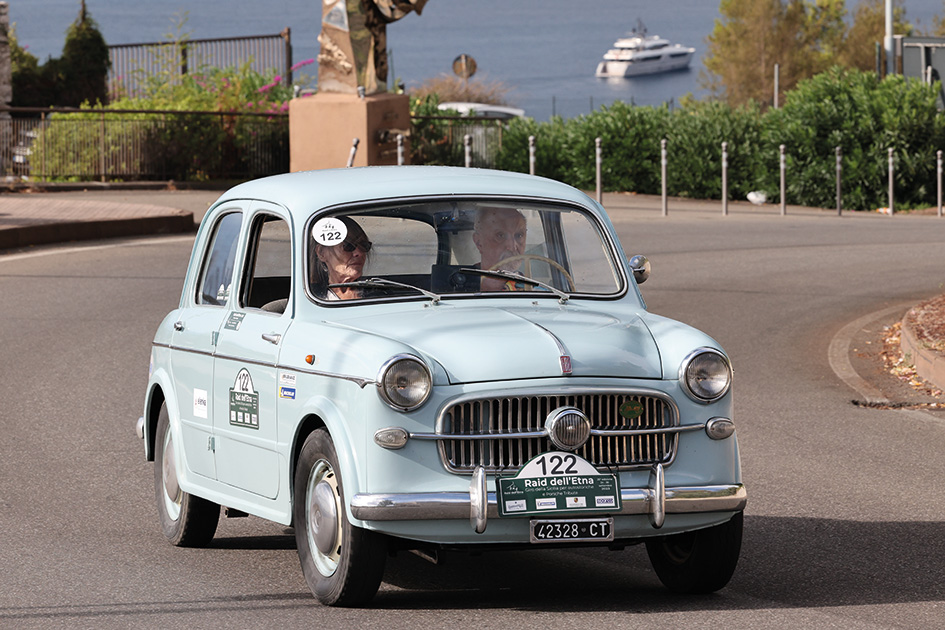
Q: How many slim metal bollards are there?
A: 11